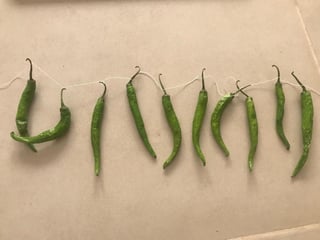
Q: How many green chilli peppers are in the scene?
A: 10